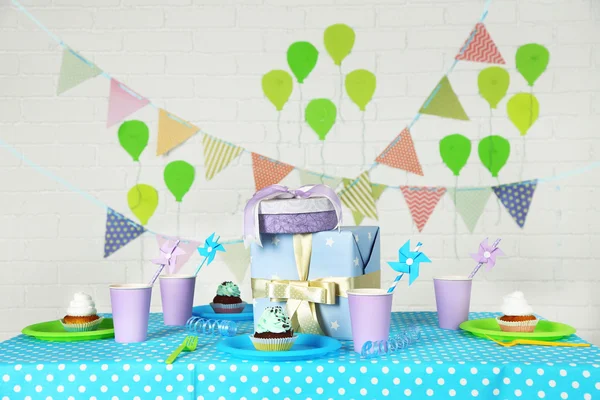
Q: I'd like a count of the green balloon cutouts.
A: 13